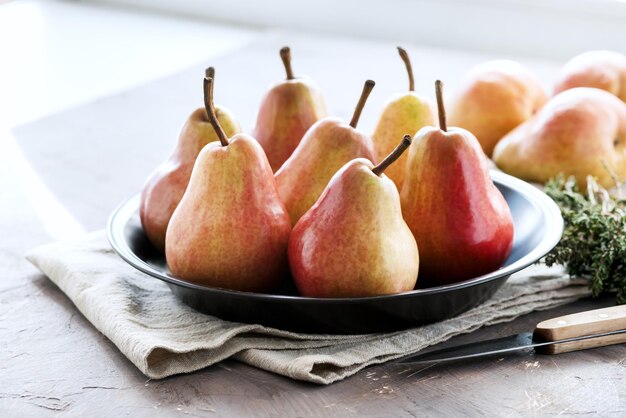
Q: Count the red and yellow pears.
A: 10